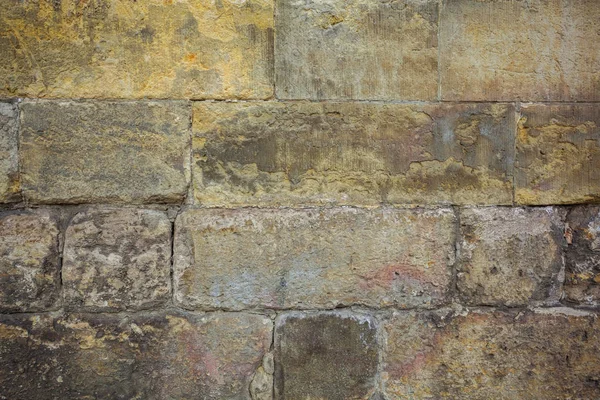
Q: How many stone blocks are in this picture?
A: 15